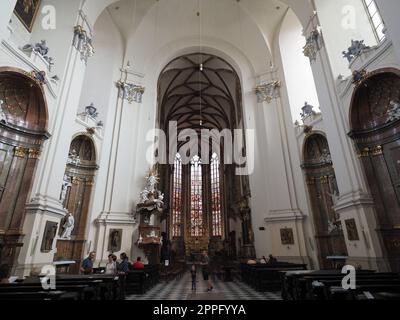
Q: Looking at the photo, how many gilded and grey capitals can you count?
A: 4